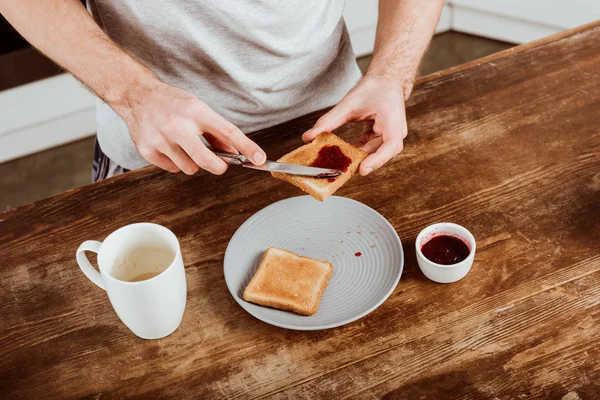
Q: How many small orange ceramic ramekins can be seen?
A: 0